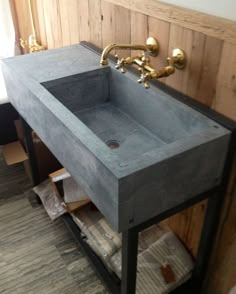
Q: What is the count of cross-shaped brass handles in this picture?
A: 2